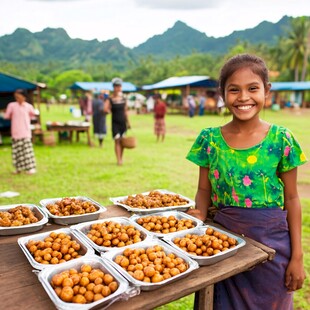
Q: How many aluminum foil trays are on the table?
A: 9